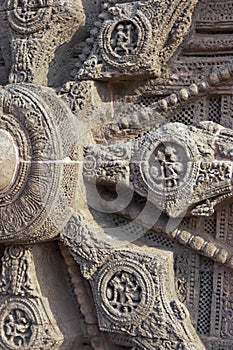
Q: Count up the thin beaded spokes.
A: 4